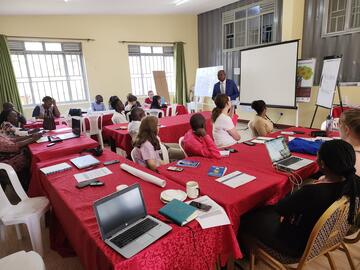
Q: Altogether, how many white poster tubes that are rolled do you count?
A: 1